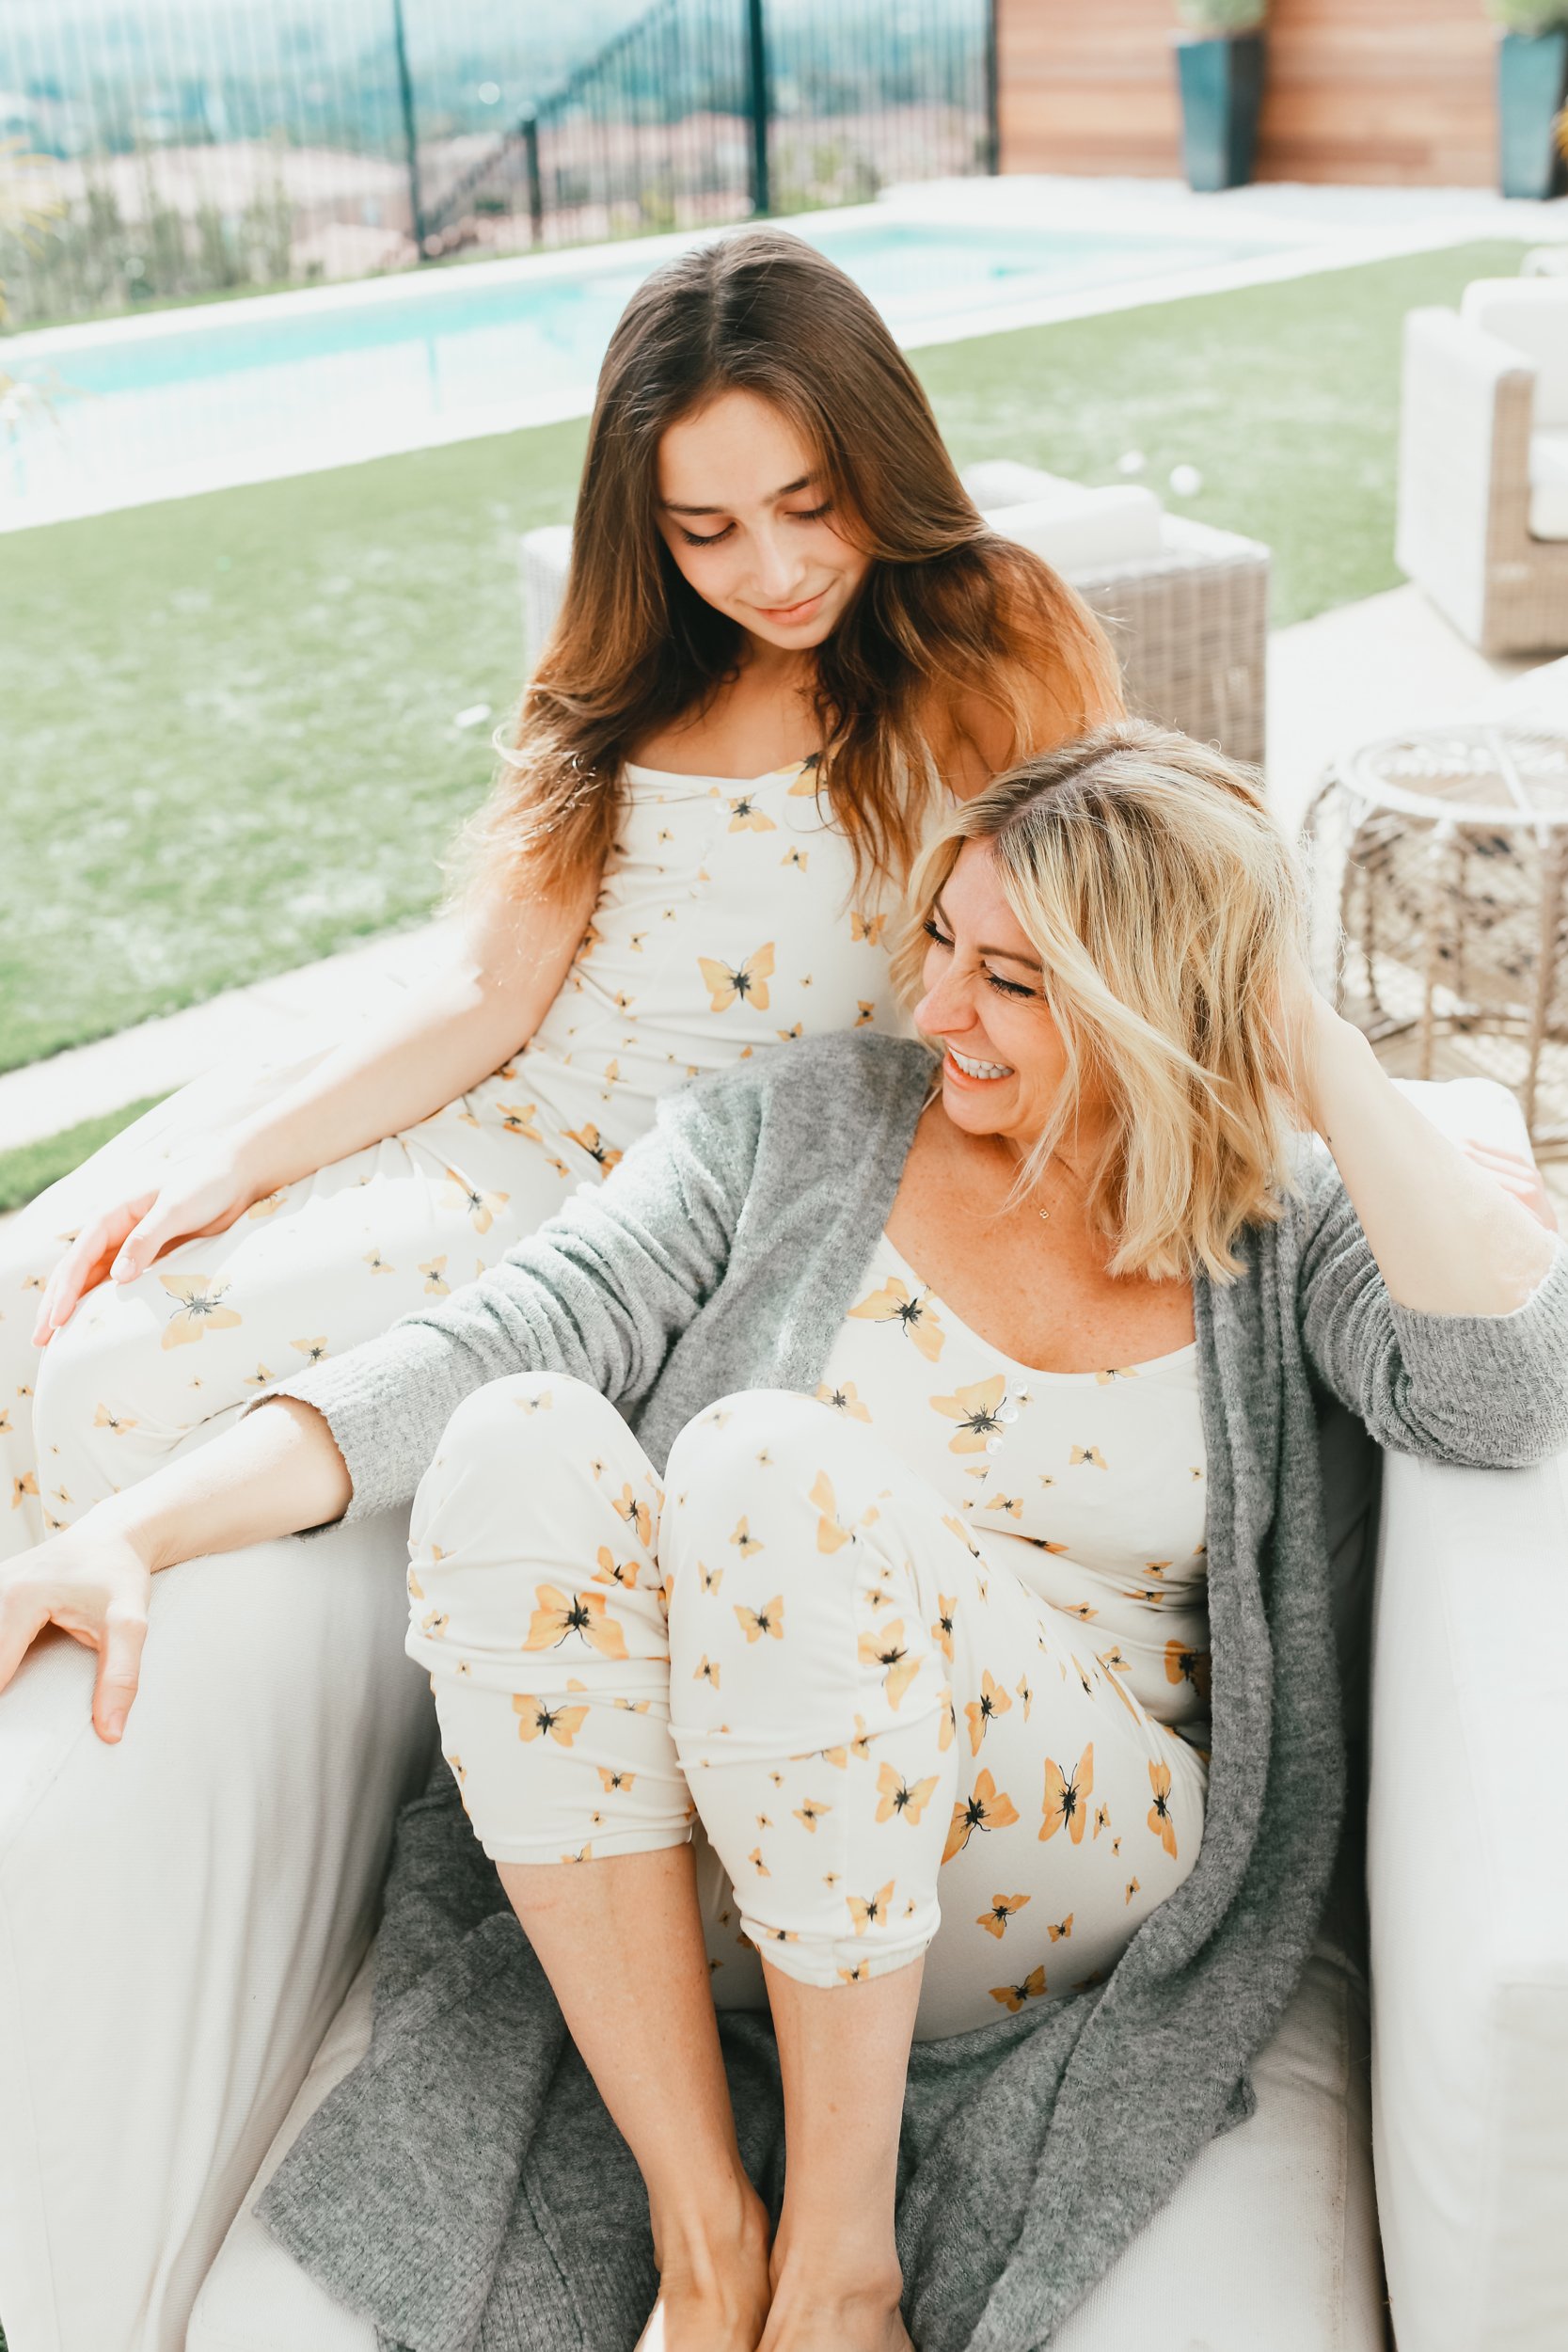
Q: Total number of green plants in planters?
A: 2